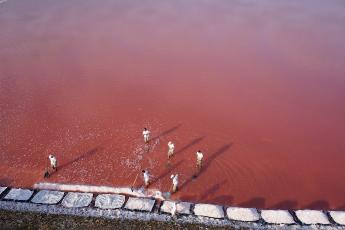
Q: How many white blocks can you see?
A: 12